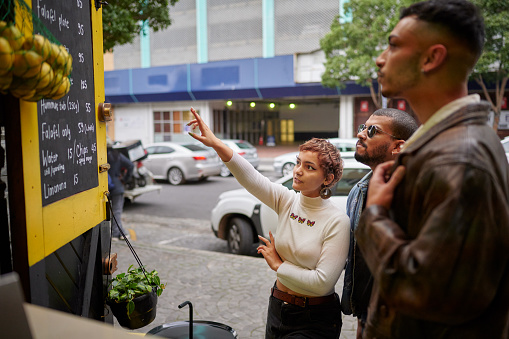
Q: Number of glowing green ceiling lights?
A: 4